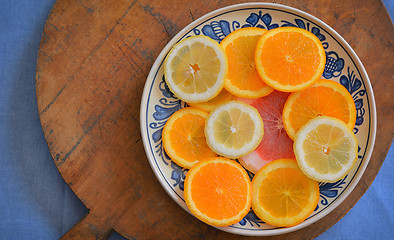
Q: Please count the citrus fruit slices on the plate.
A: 11